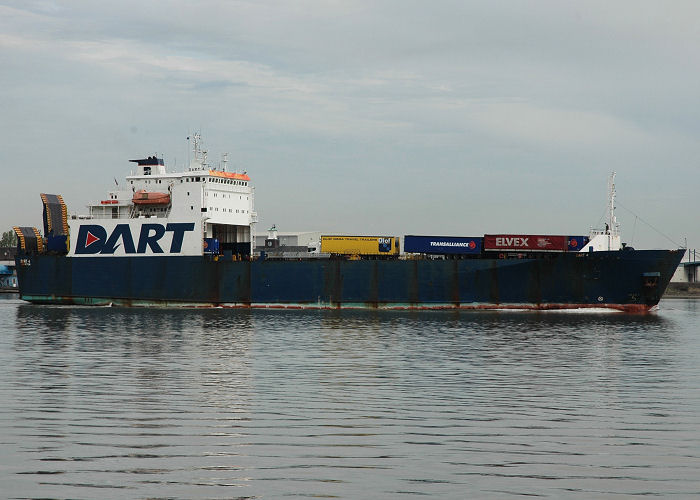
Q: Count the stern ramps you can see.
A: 2